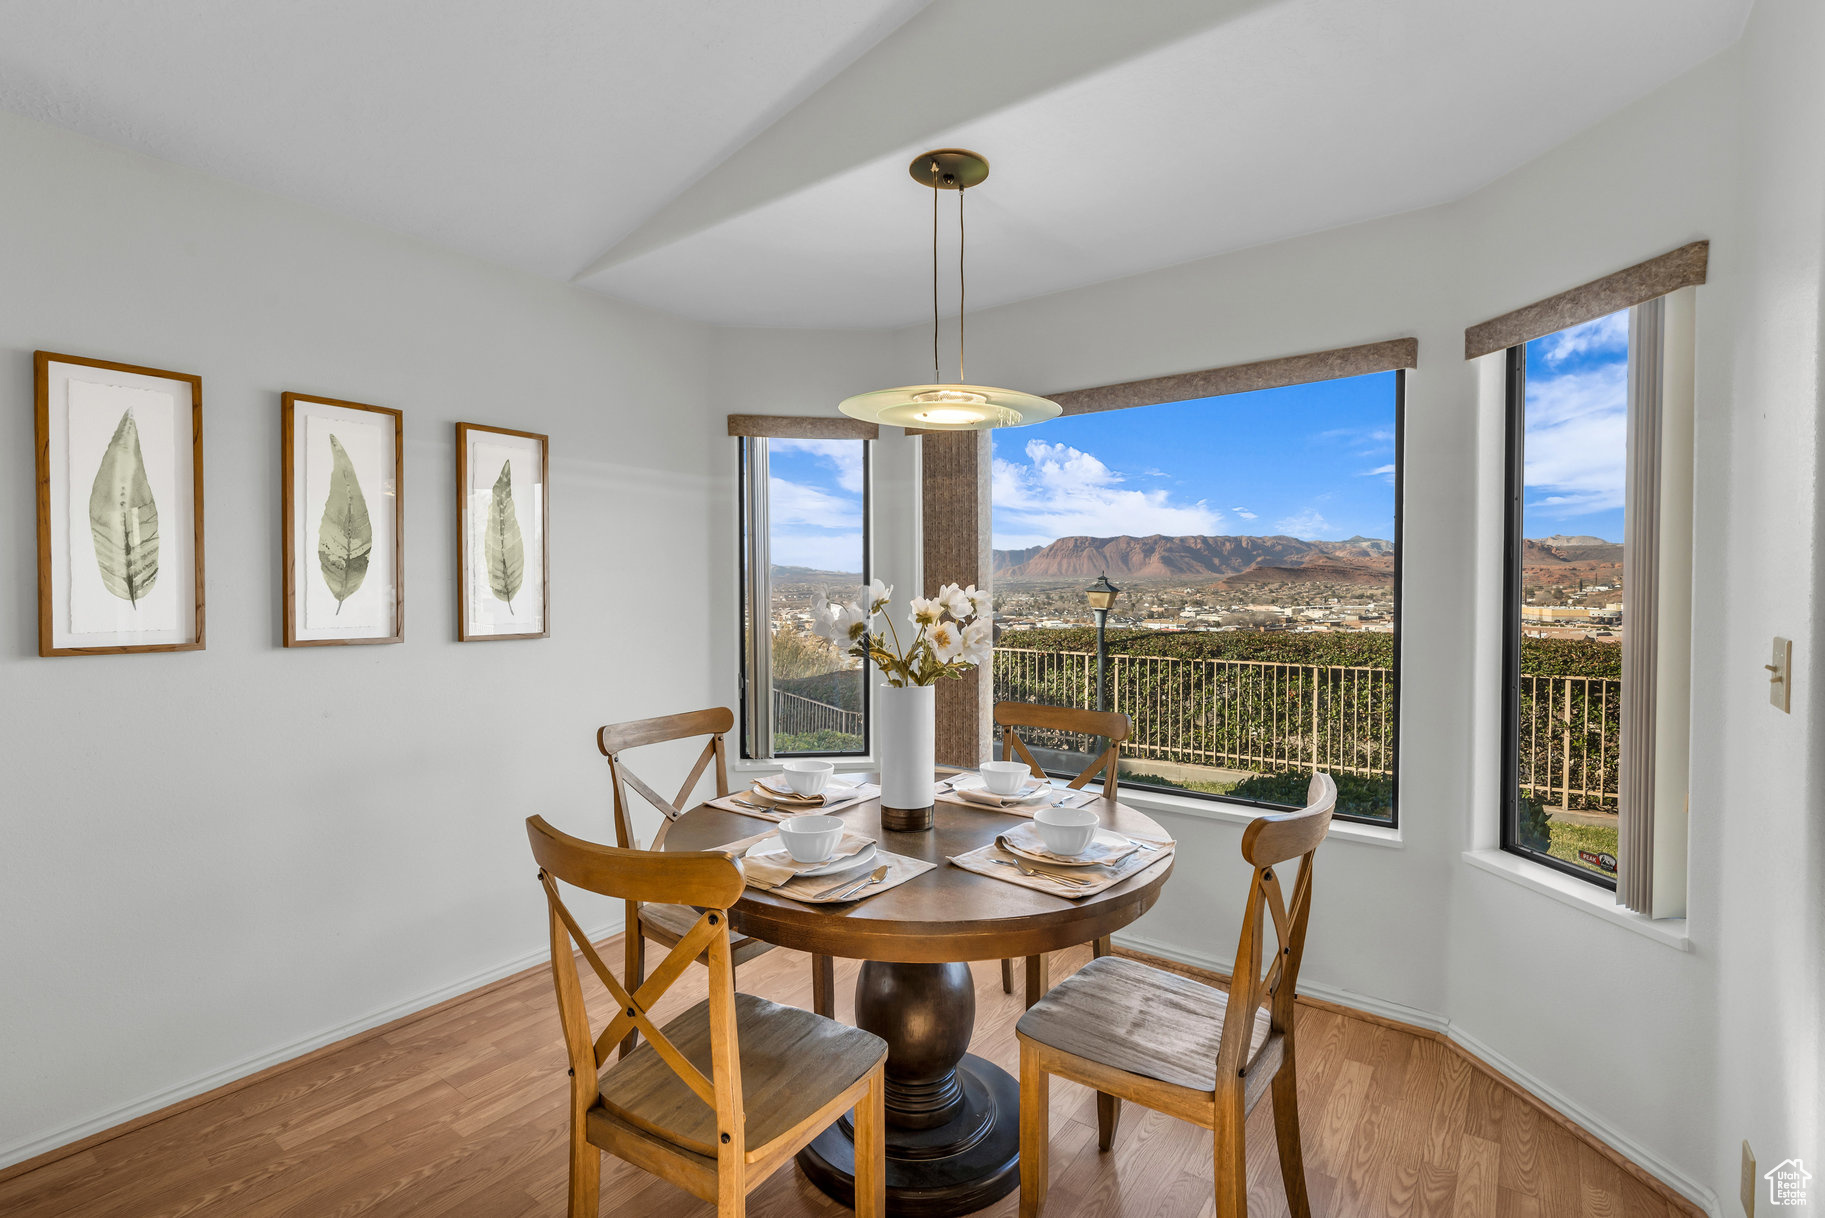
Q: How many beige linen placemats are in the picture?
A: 4